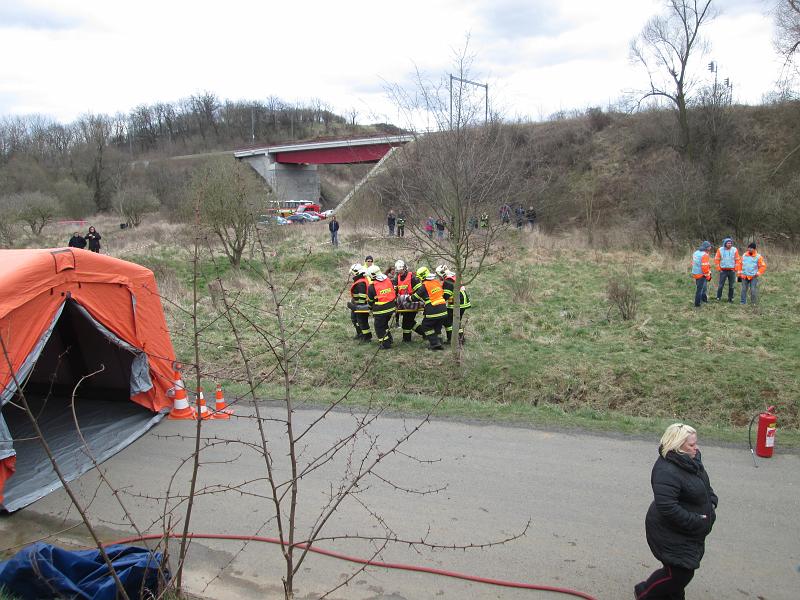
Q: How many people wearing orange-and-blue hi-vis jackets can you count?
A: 3